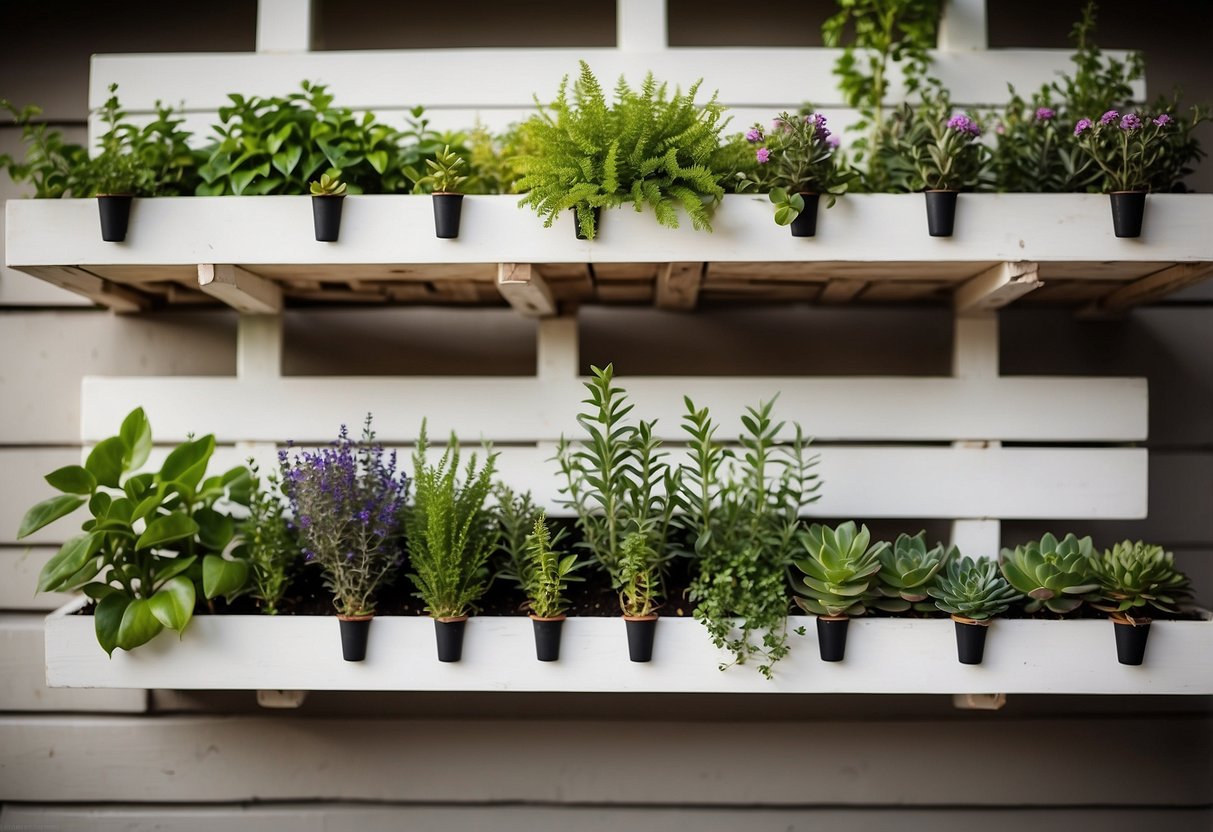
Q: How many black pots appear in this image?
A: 14